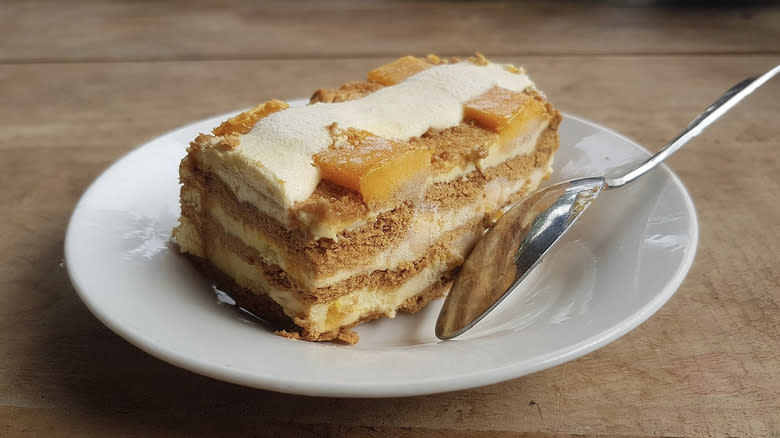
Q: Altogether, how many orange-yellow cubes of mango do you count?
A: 4